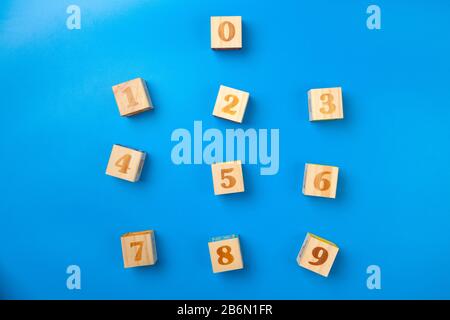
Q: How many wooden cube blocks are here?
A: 10